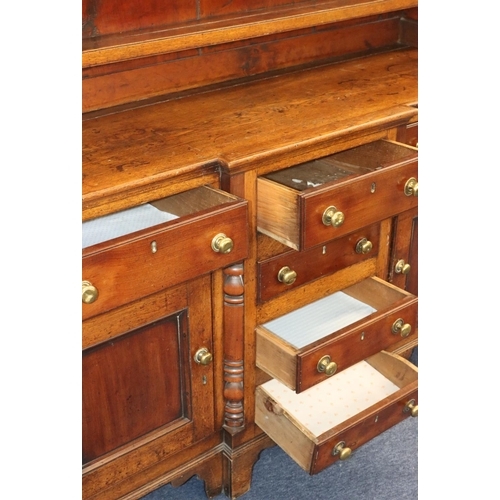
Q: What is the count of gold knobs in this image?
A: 12